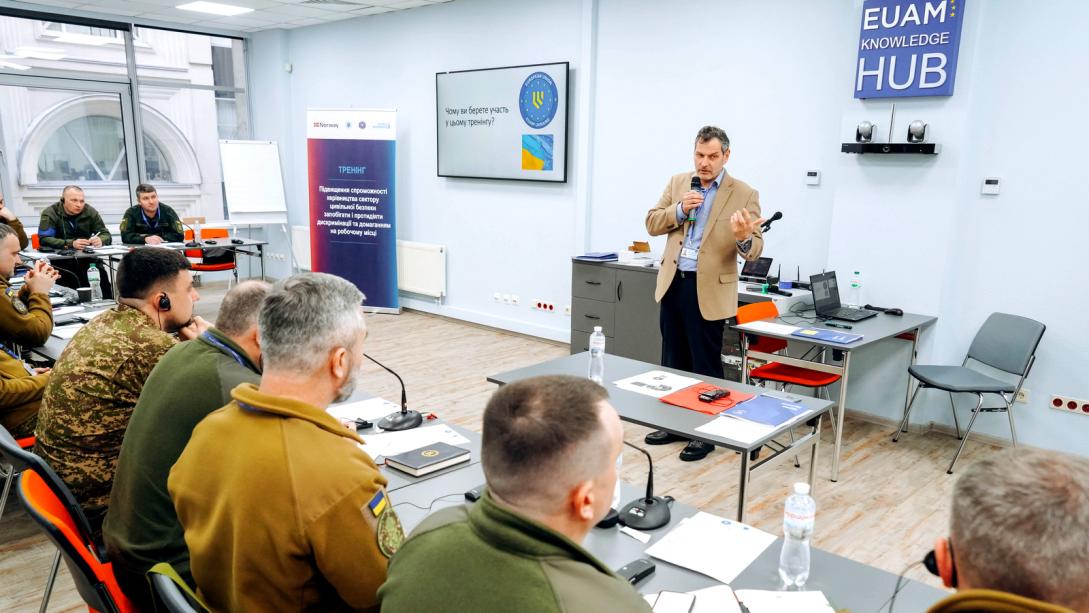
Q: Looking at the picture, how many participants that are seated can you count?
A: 10